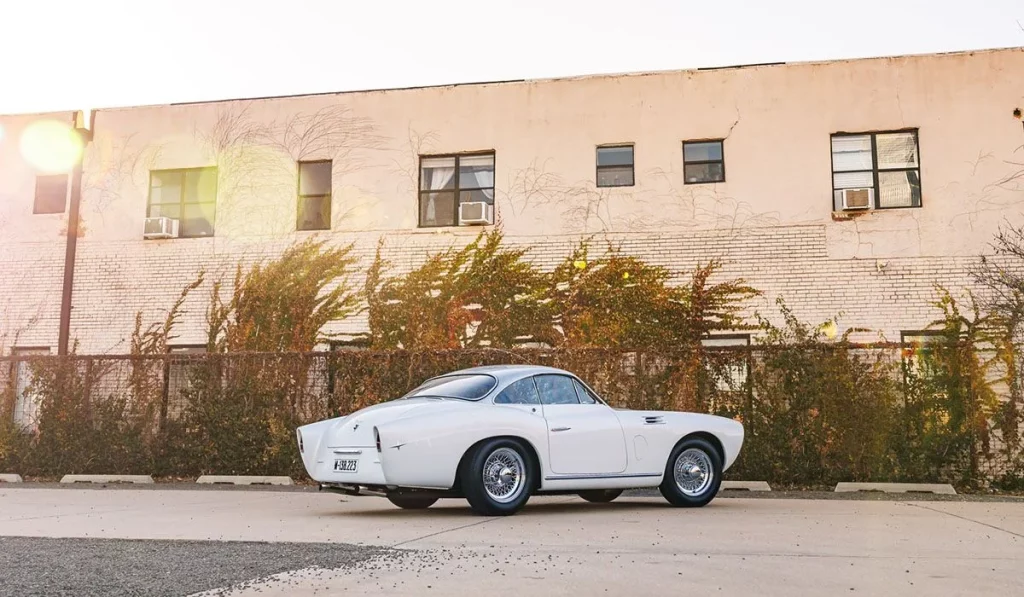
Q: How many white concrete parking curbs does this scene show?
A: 5